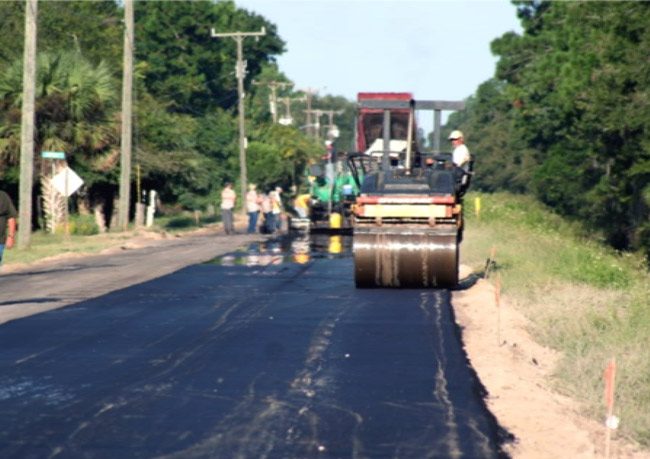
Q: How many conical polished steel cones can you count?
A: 0